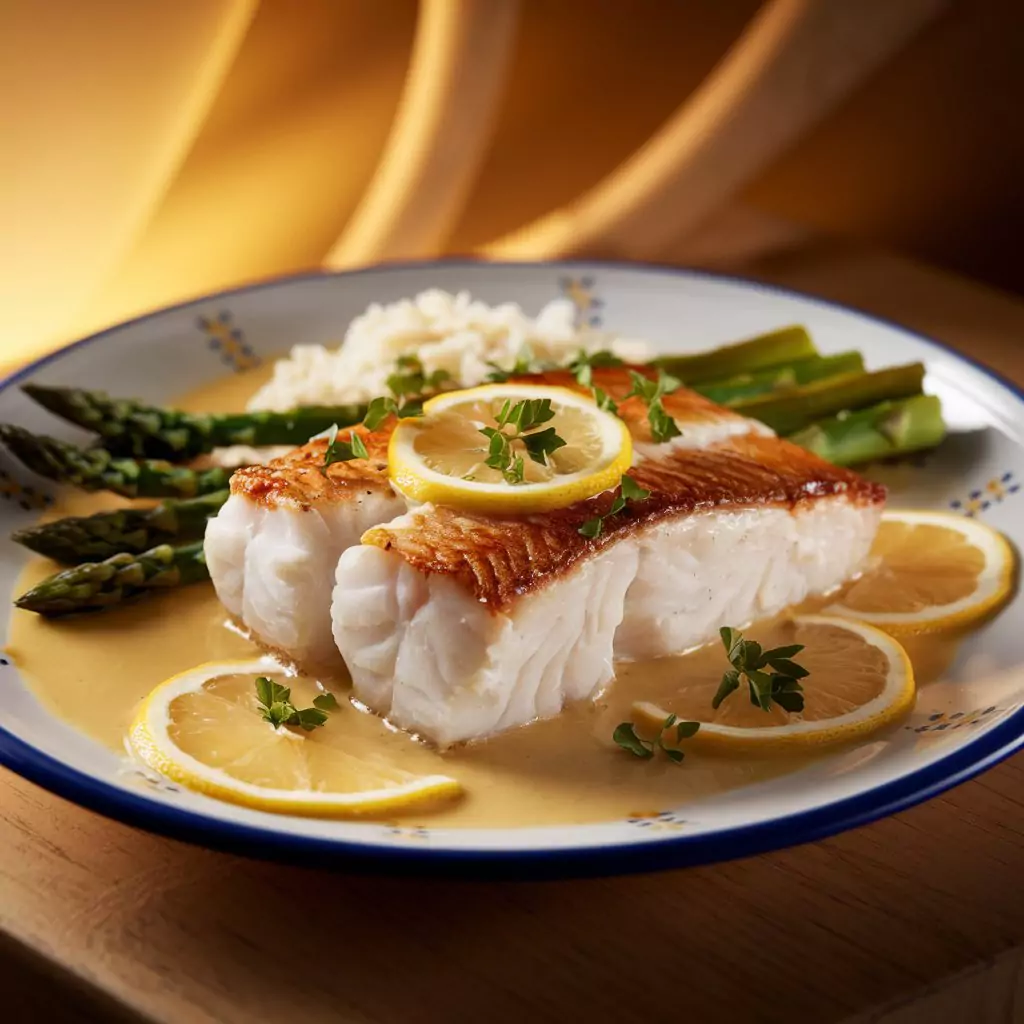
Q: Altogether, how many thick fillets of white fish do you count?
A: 2